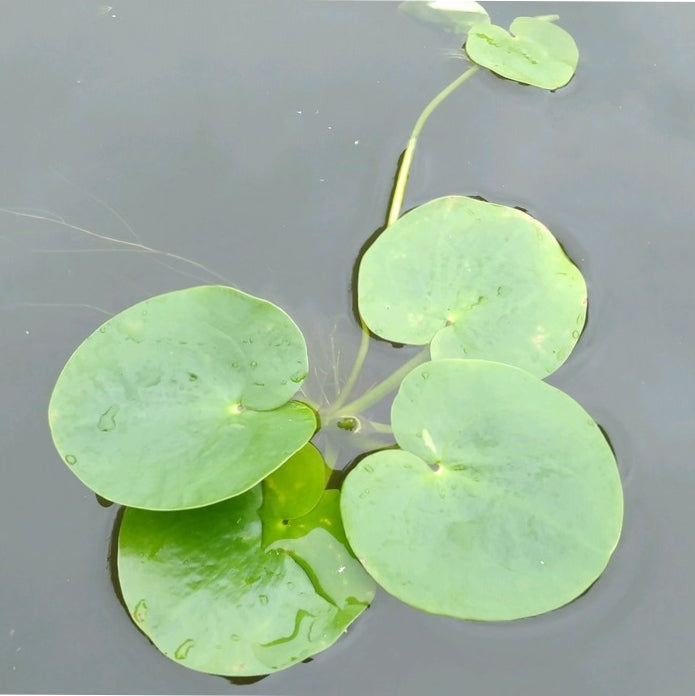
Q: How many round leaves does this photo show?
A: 5